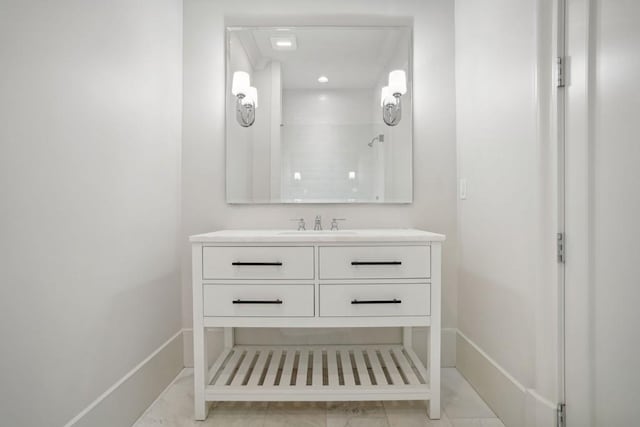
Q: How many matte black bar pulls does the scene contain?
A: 4